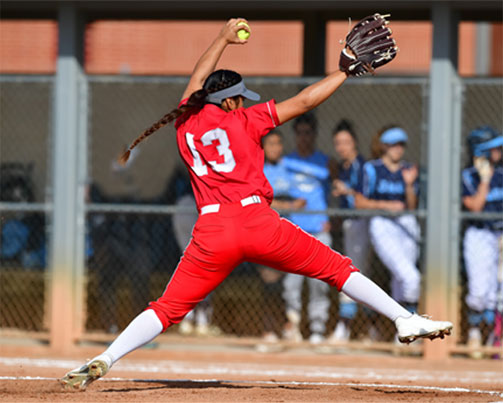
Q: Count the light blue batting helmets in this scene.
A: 1